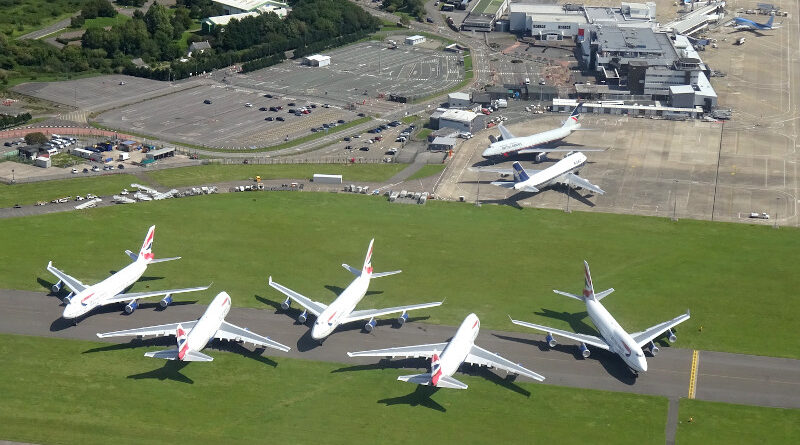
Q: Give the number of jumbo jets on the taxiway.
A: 5